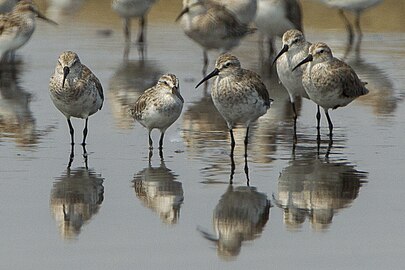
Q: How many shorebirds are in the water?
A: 11